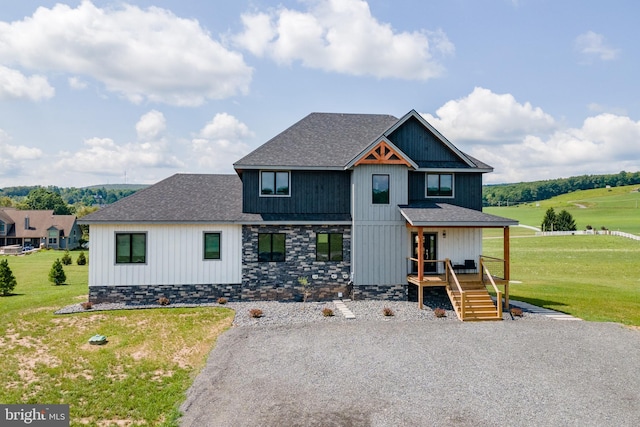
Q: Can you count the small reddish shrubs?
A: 8